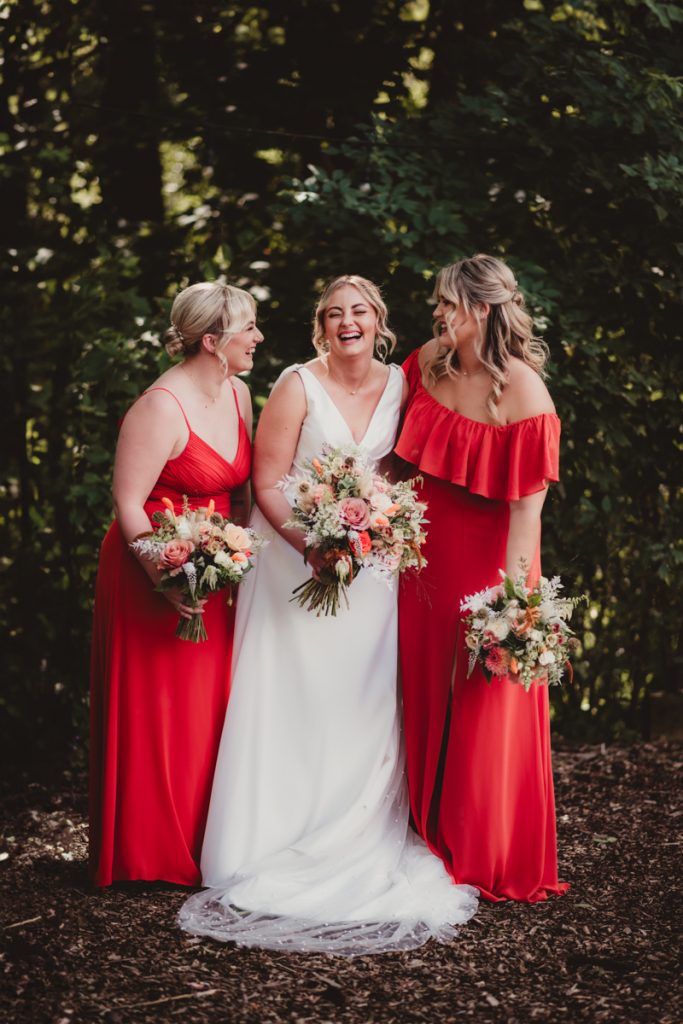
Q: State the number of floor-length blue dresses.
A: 0